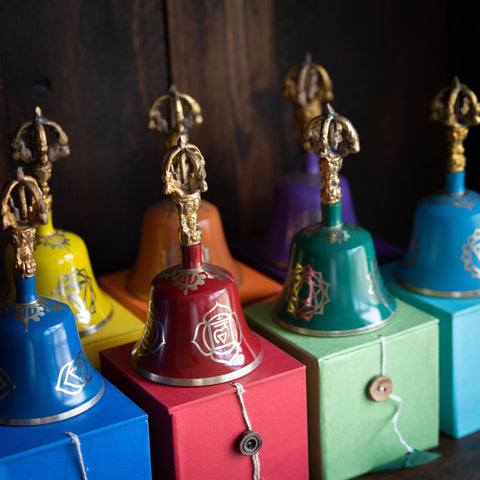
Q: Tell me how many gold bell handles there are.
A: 7